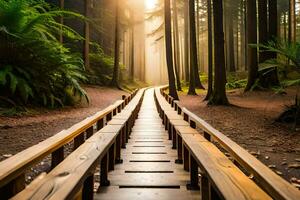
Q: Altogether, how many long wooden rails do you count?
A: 4